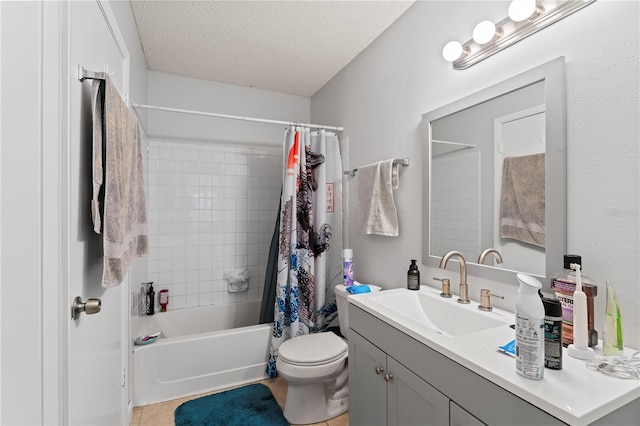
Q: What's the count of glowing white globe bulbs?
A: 3